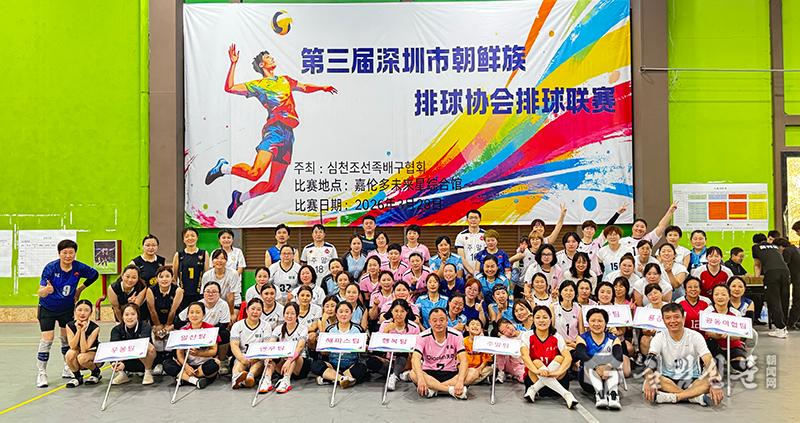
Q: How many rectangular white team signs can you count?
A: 9